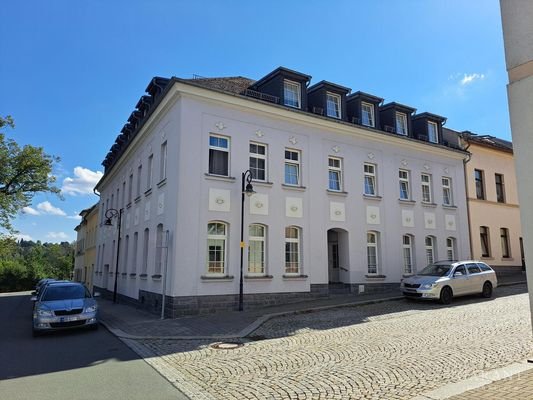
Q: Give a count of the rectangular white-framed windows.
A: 13